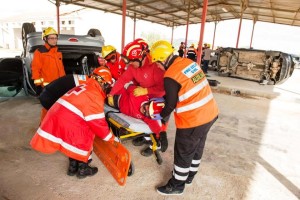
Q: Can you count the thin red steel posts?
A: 9